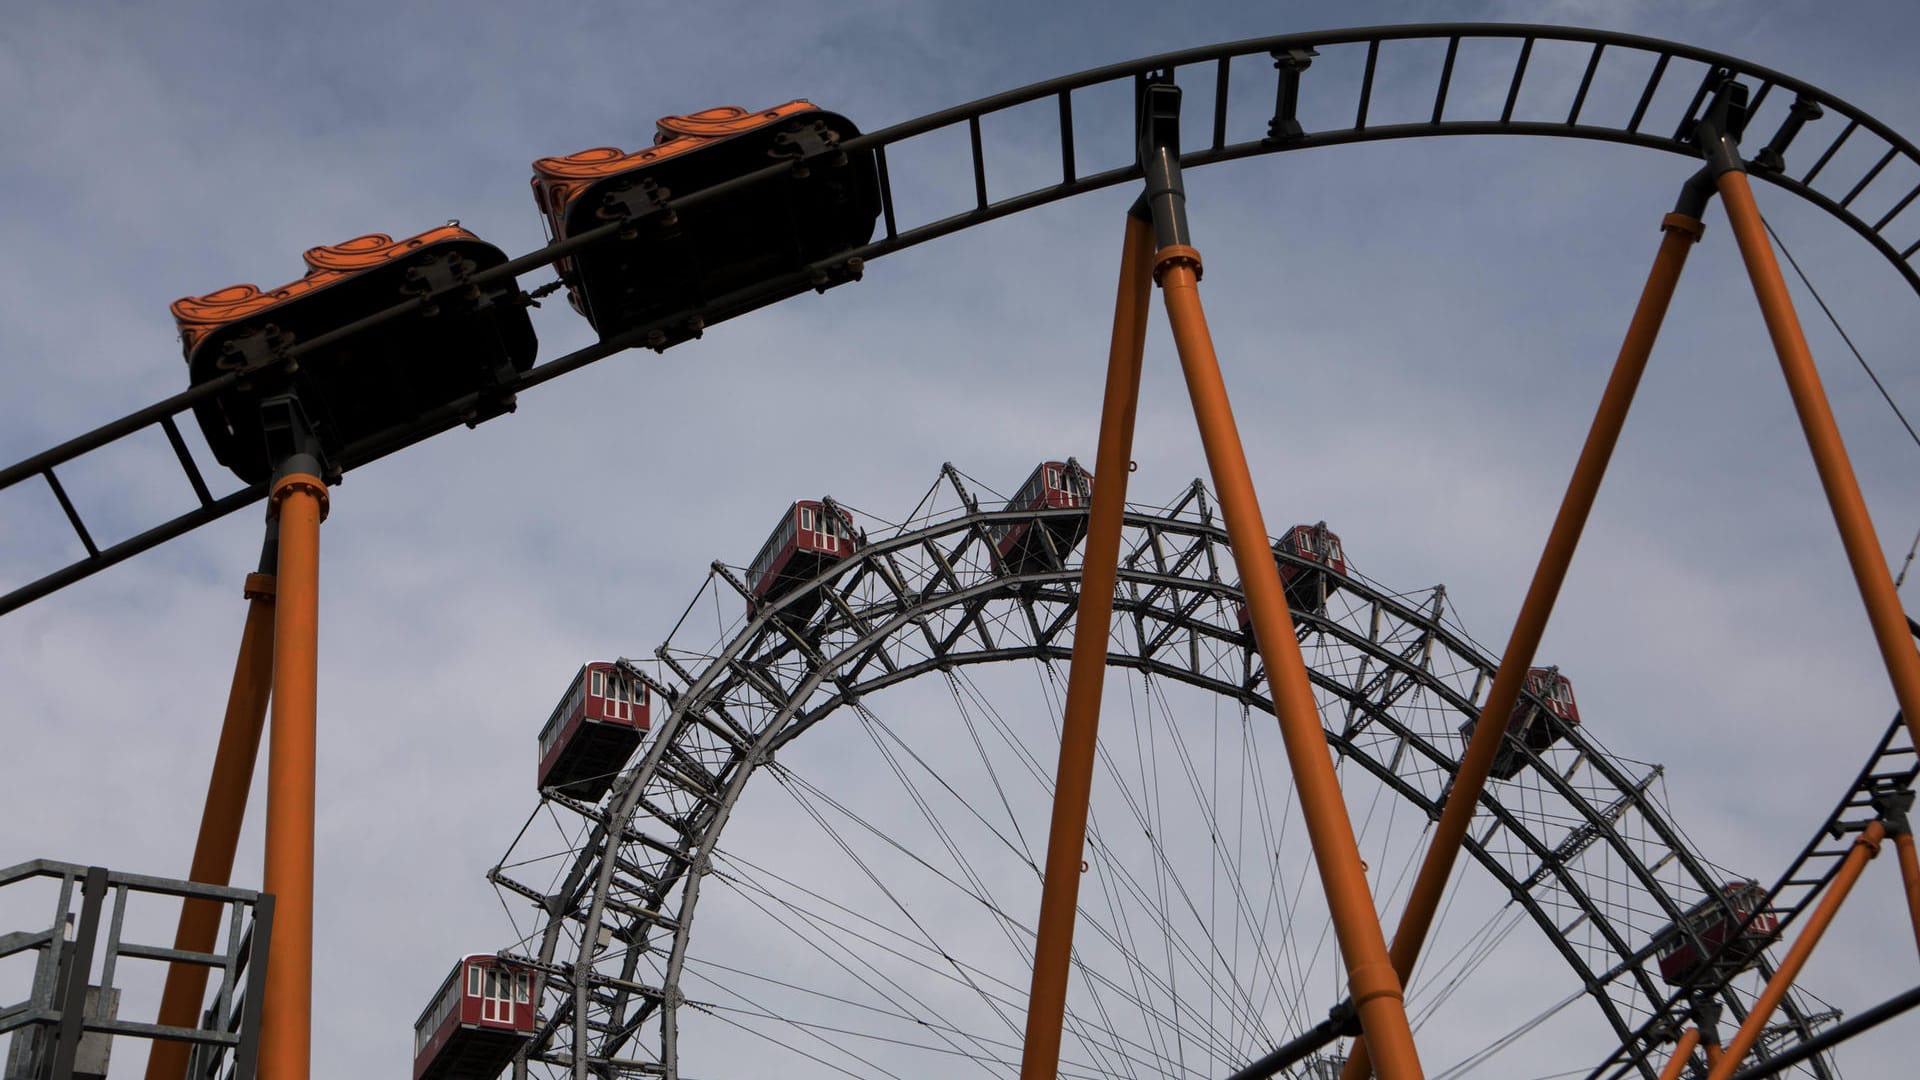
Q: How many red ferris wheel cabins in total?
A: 7